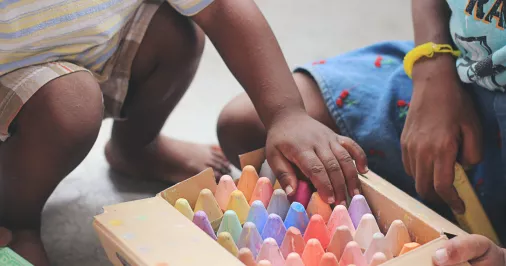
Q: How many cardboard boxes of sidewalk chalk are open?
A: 1